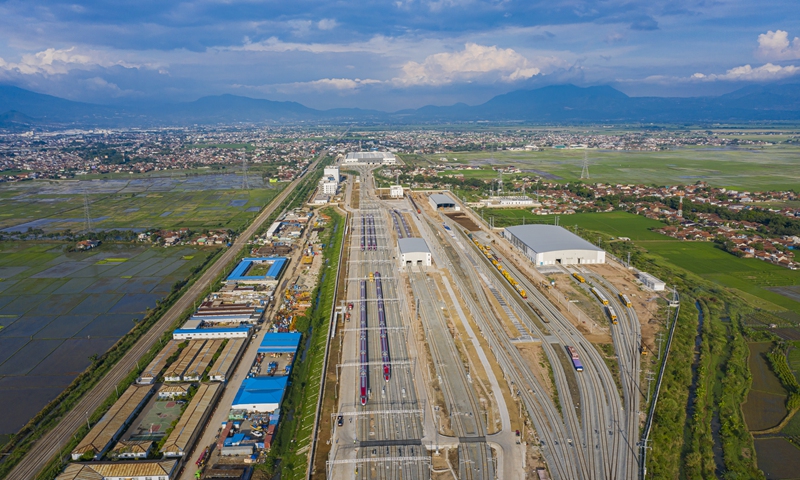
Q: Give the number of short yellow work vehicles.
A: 4